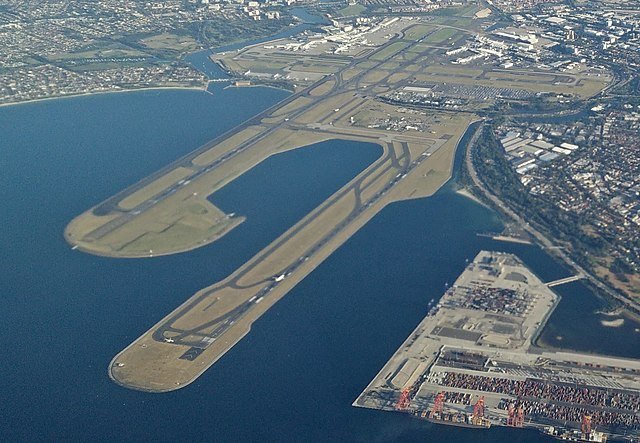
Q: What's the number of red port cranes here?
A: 6